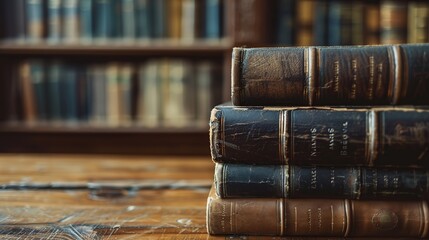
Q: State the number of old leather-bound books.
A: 4